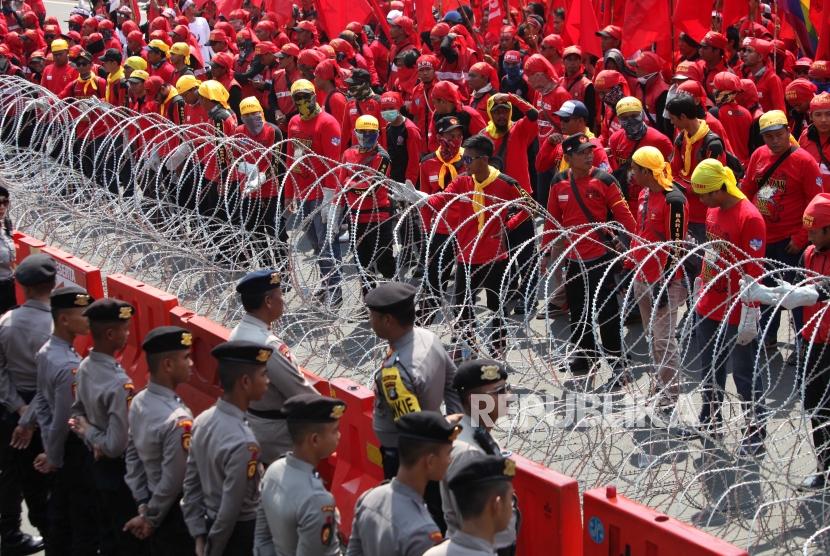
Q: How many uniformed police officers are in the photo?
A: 12